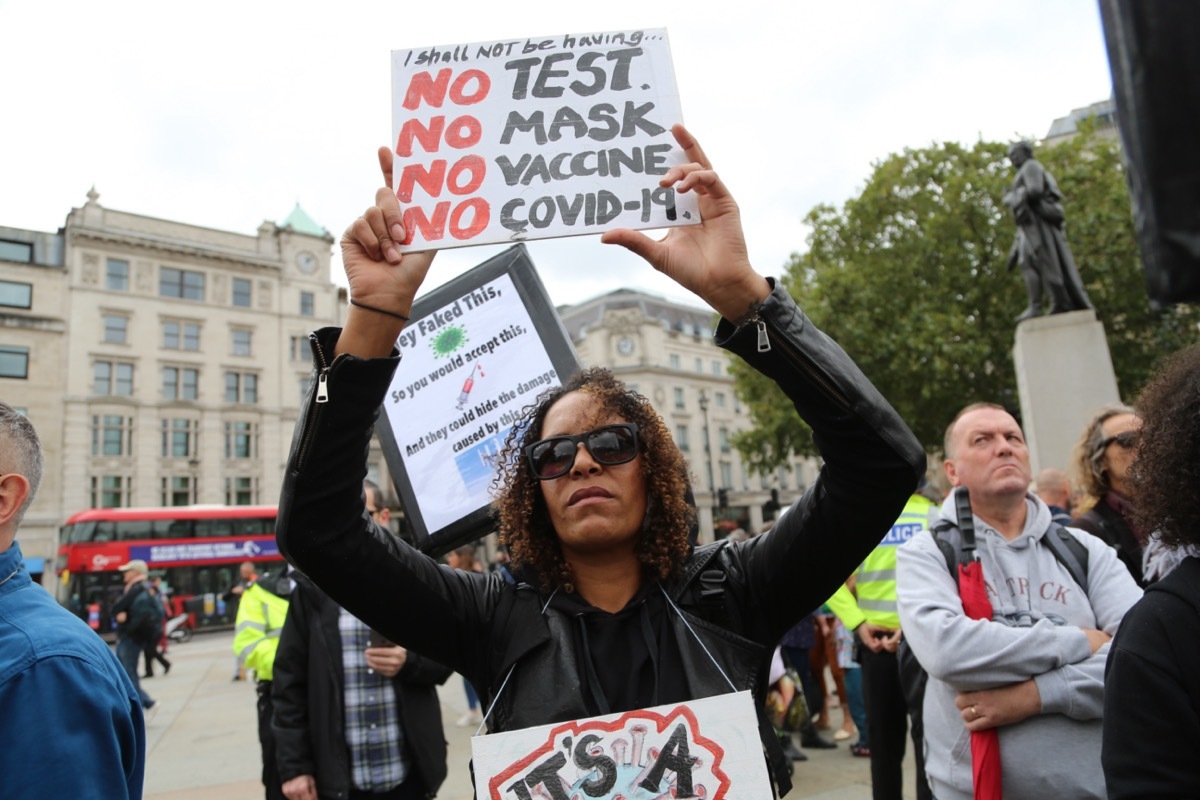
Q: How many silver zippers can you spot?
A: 2